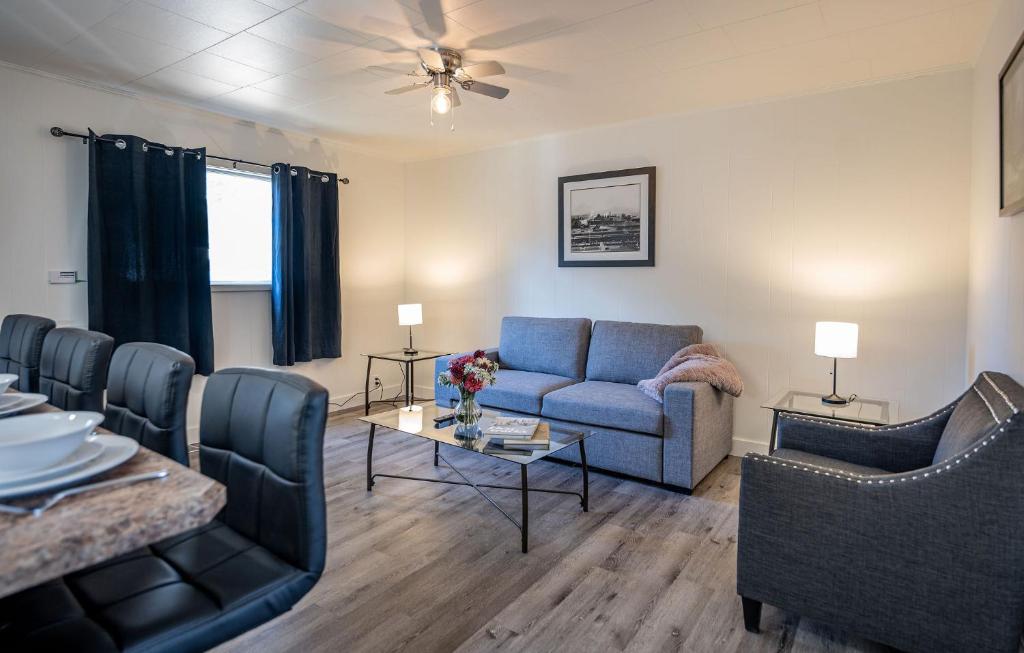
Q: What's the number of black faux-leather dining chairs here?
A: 4